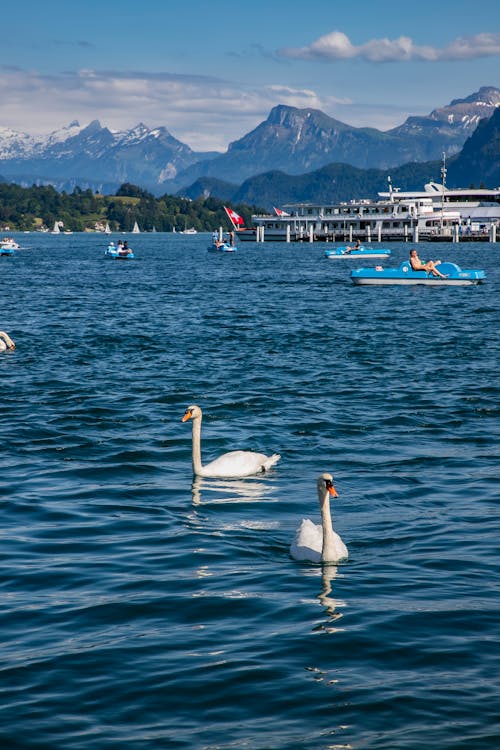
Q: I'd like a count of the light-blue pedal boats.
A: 5